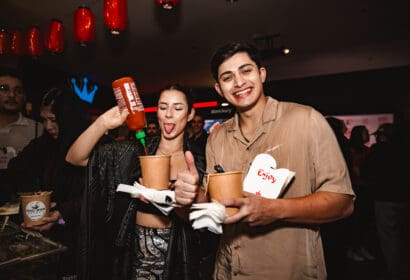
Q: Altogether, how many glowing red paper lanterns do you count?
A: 7